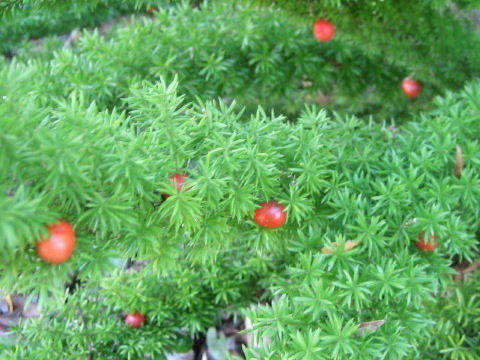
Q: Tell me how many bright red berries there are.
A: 7